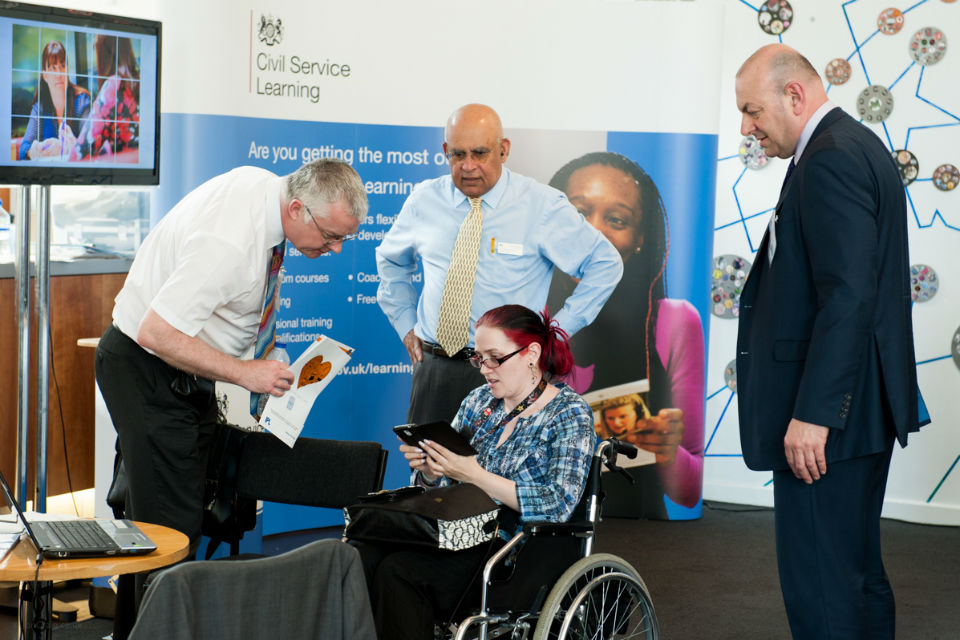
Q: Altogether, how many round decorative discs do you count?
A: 12